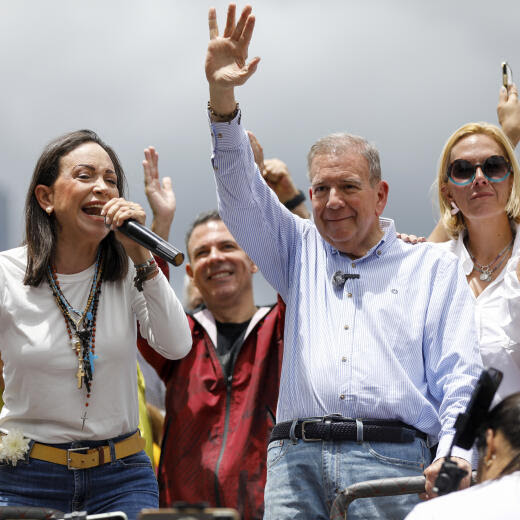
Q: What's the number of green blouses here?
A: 0